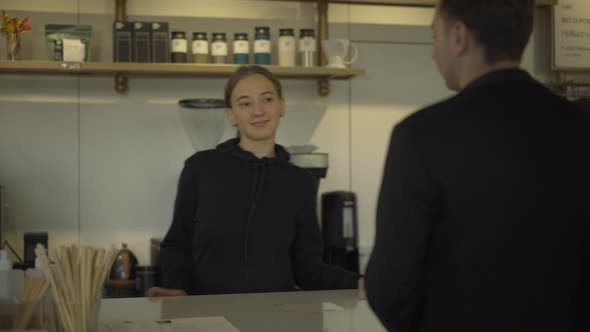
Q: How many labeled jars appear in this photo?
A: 7